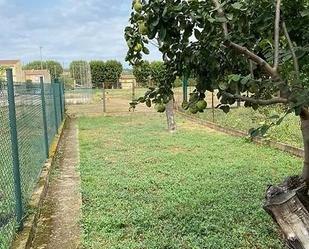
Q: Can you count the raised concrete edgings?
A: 2